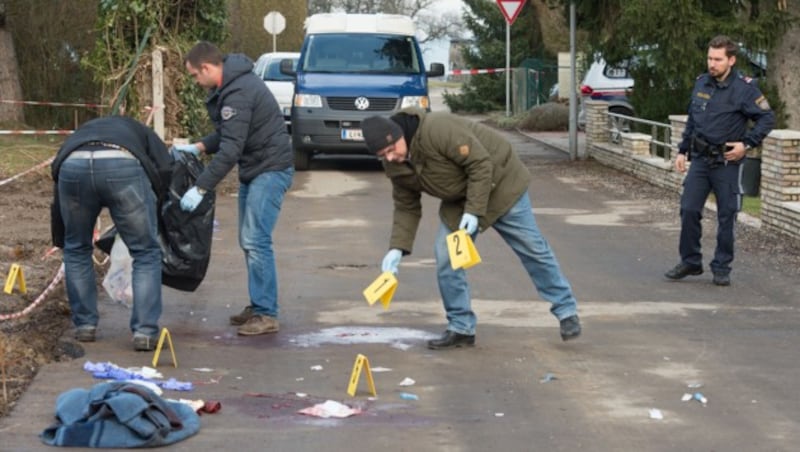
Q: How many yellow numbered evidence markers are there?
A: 5